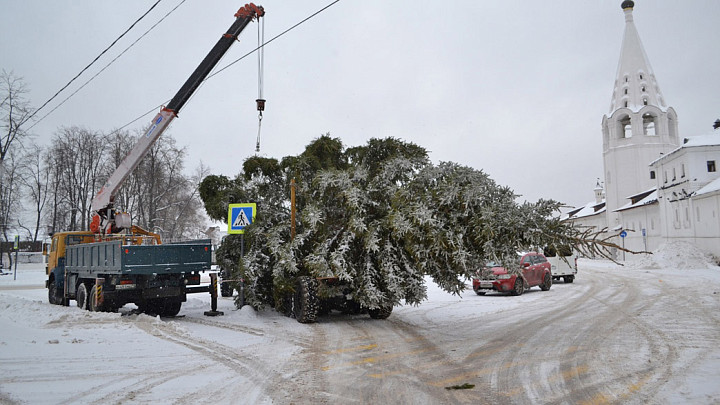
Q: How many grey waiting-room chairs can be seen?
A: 0